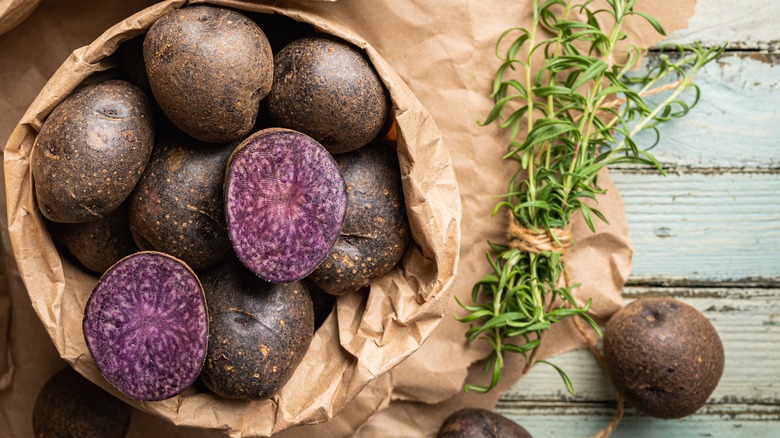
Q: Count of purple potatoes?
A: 12